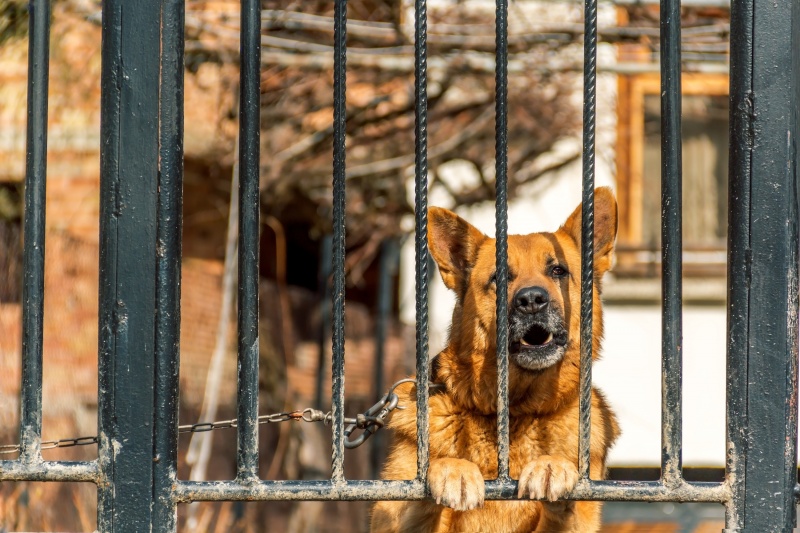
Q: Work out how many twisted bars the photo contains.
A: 4